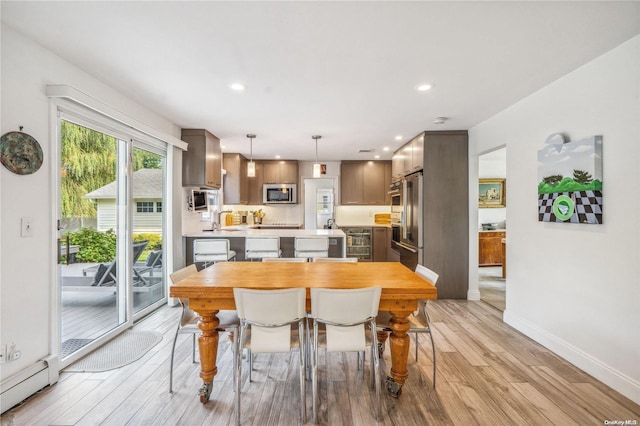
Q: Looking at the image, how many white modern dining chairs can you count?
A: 6